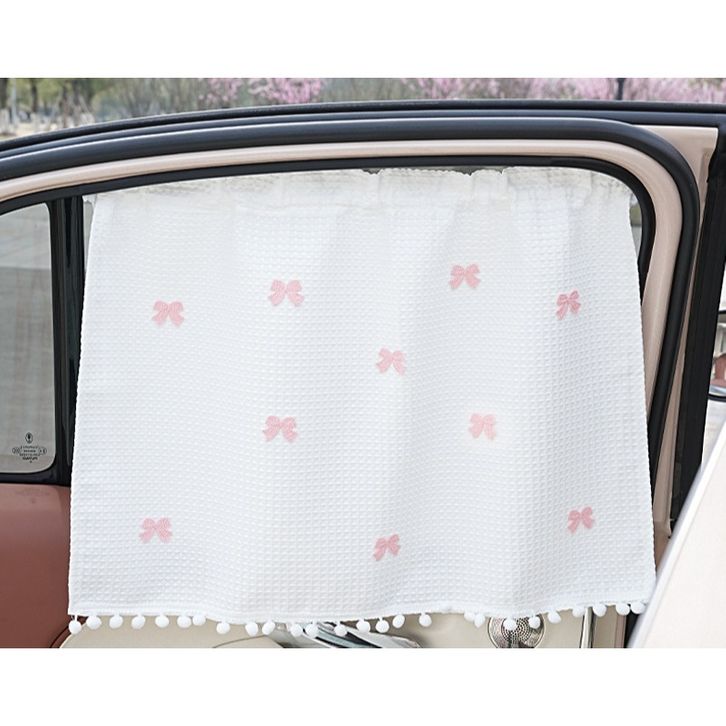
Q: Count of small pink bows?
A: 10